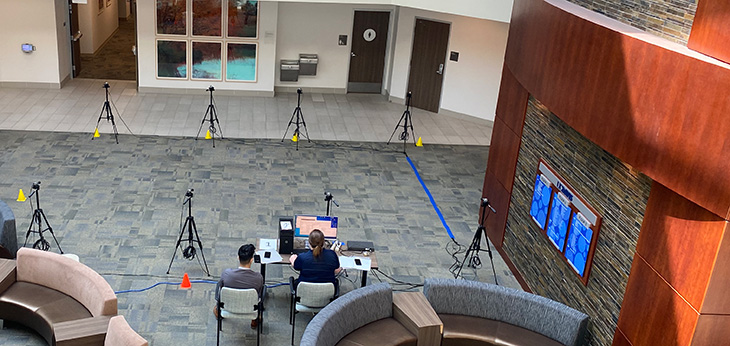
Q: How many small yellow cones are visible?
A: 5